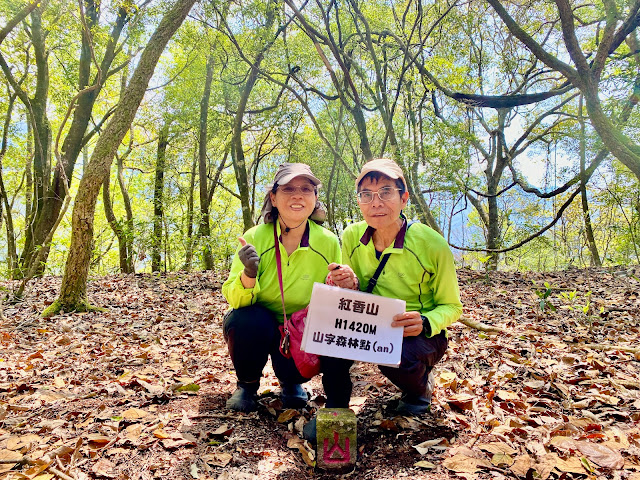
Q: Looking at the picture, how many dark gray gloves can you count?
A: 1